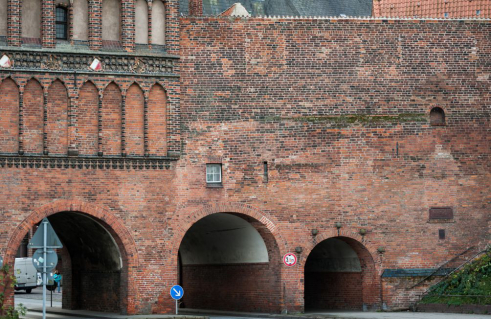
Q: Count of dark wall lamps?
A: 5